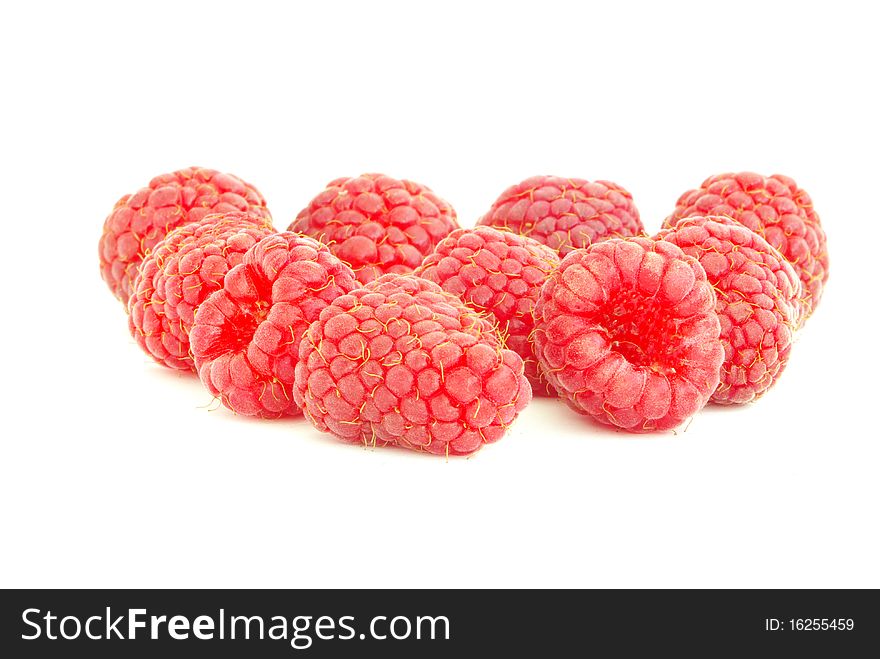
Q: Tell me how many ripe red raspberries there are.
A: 10